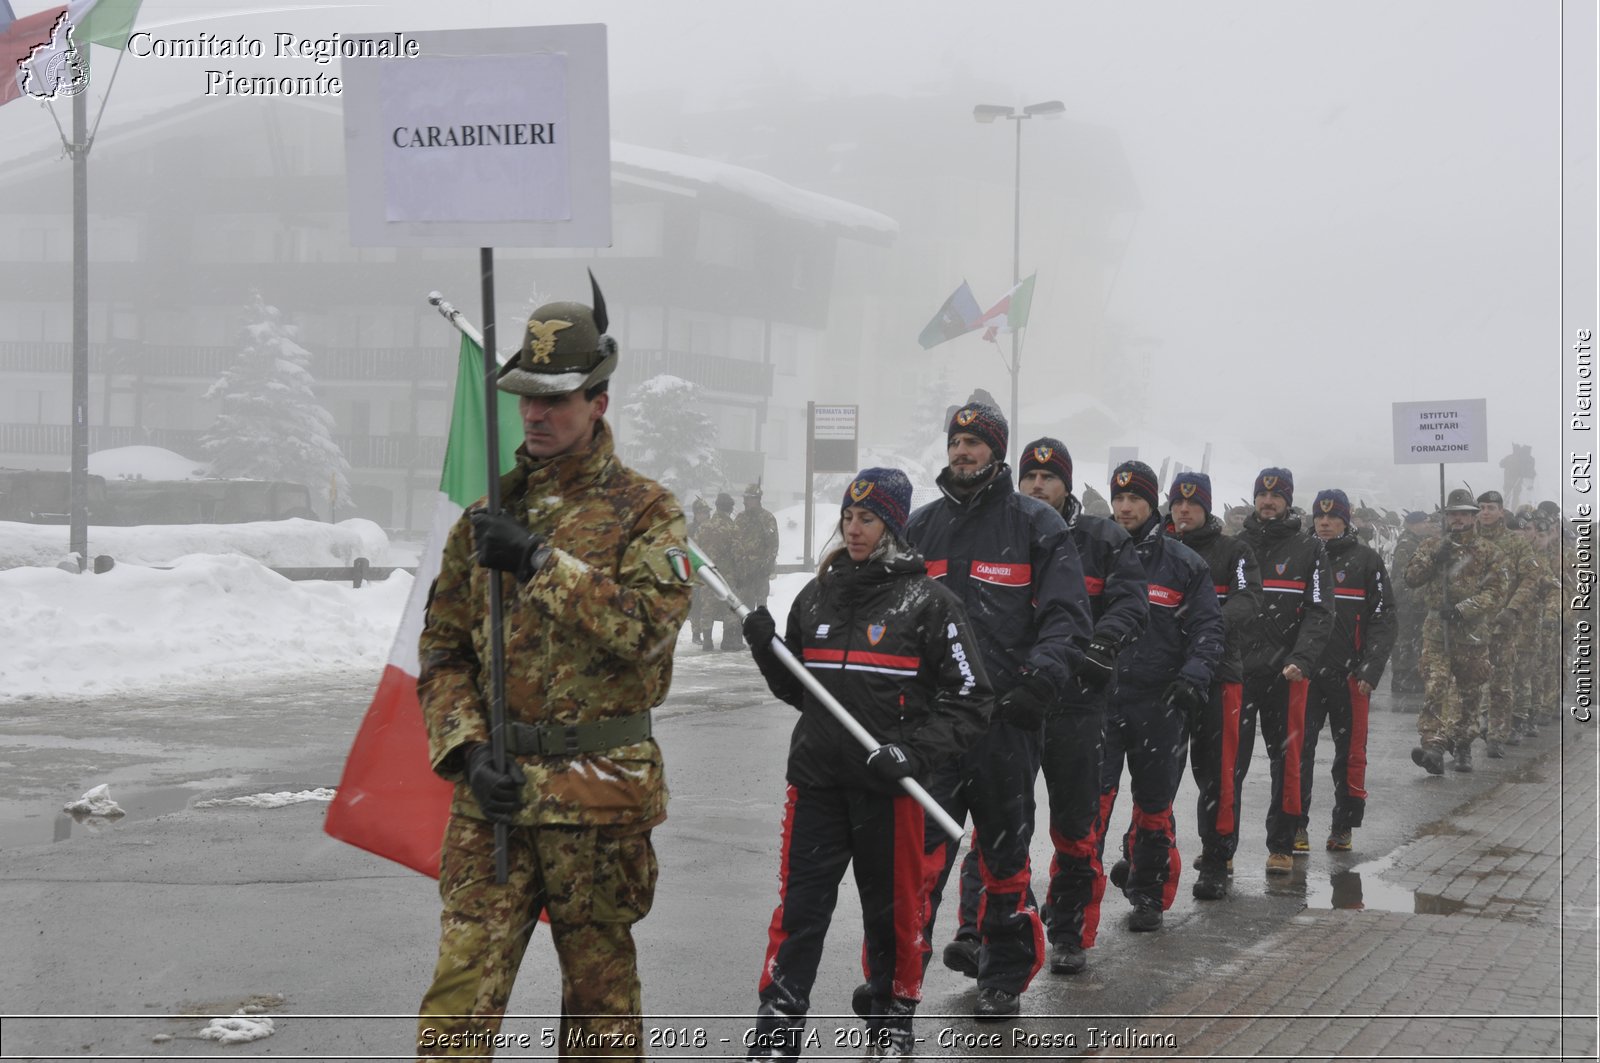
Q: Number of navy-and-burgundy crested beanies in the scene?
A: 7